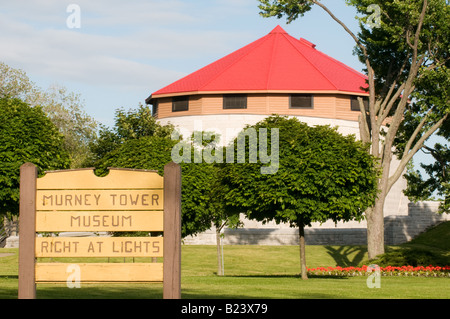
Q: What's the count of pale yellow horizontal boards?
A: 5